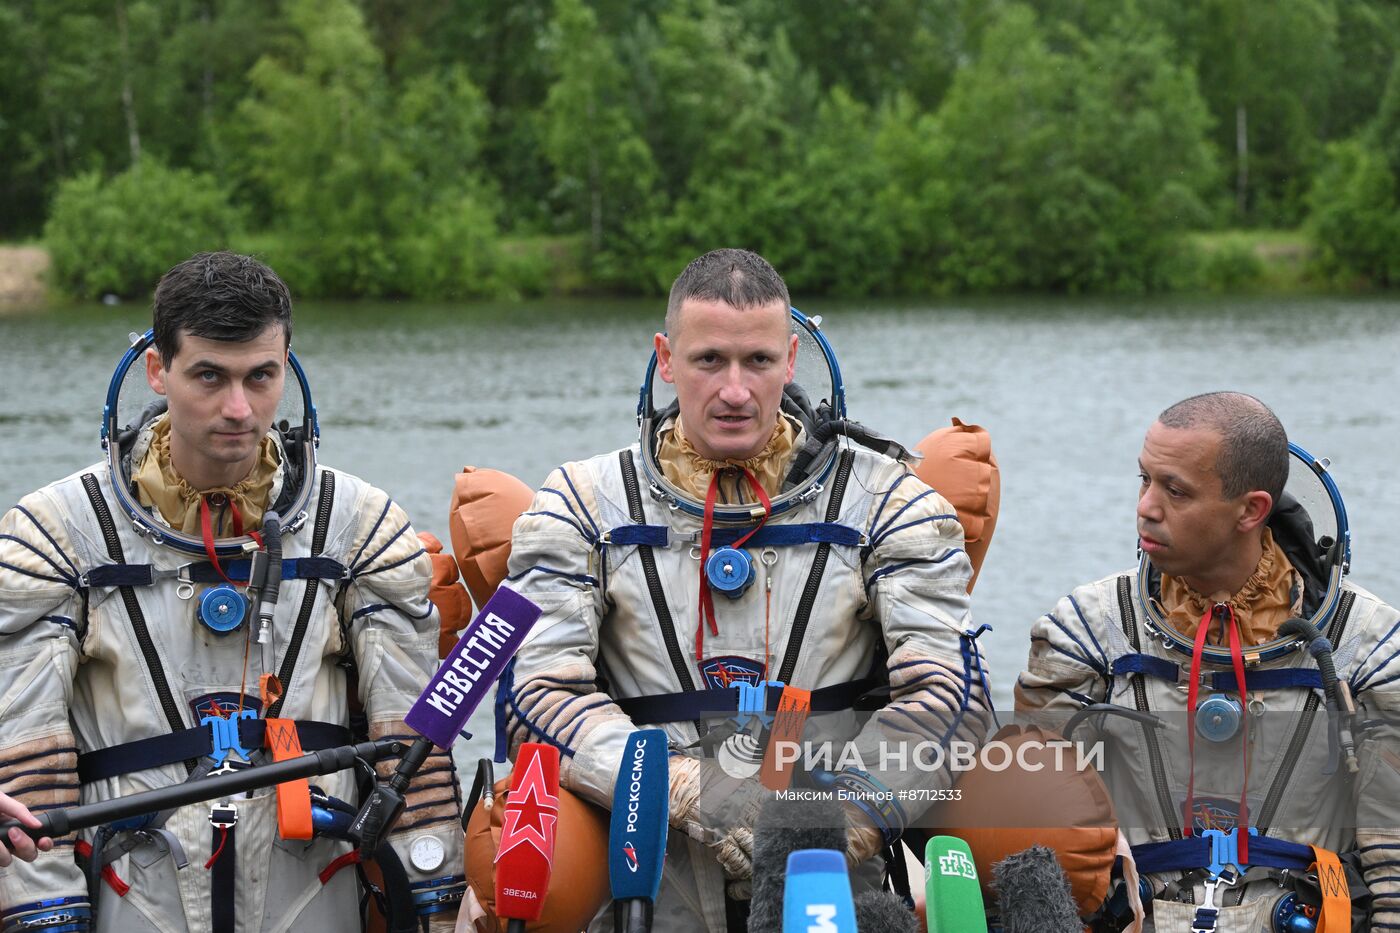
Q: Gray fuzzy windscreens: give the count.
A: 3